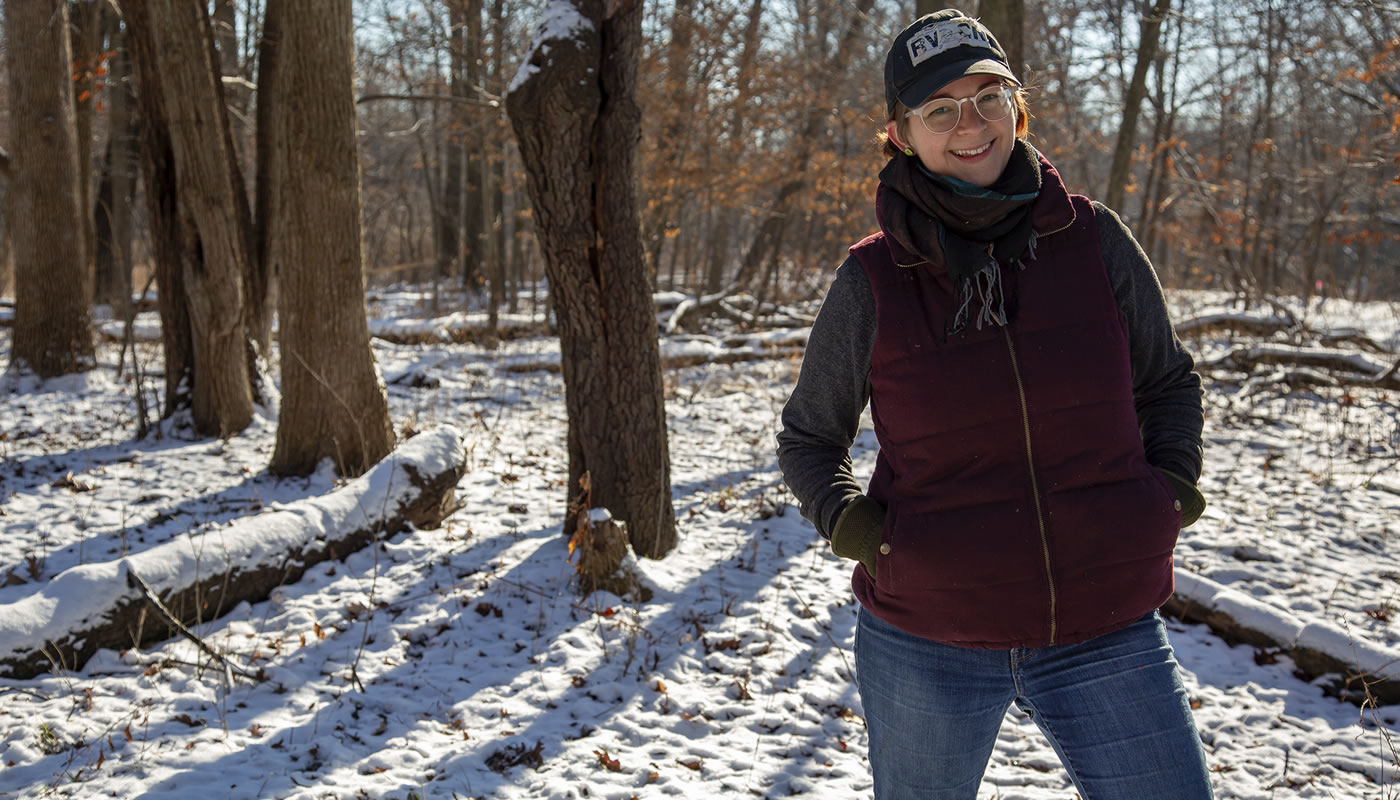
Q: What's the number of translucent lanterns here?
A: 0